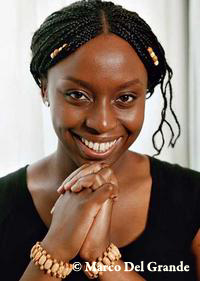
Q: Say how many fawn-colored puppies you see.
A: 0